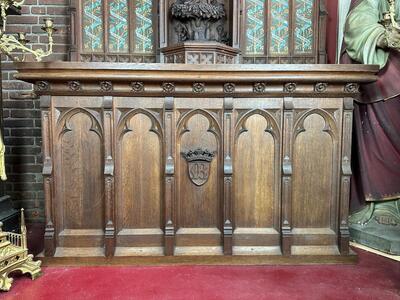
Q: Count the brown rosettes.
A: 11